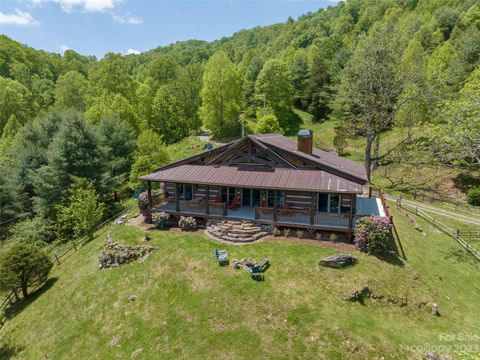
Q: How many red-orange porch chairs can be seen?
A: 4